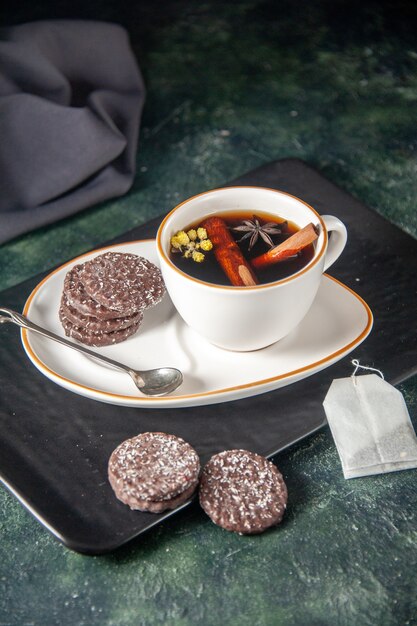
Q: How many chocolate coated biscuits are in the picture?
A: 7